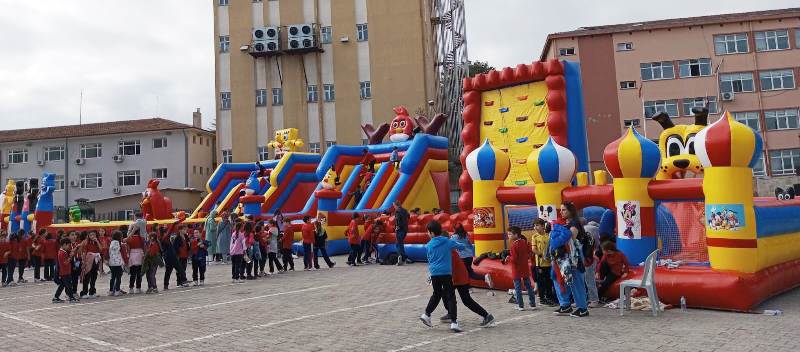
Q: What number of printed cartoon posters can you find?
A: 4